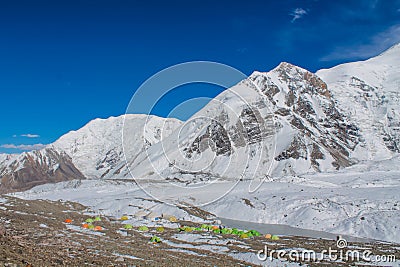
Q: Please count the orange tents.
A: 5